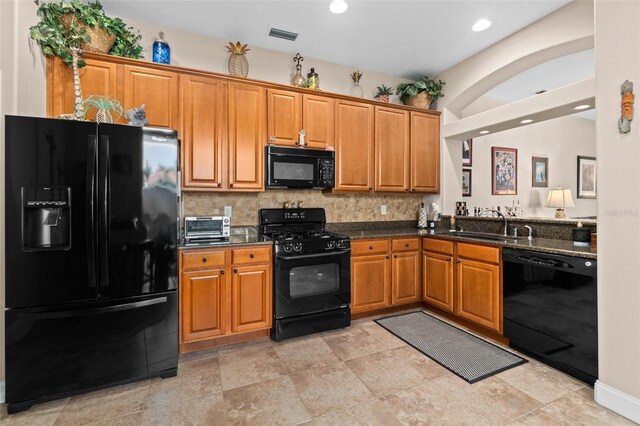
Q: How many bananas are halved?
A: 0